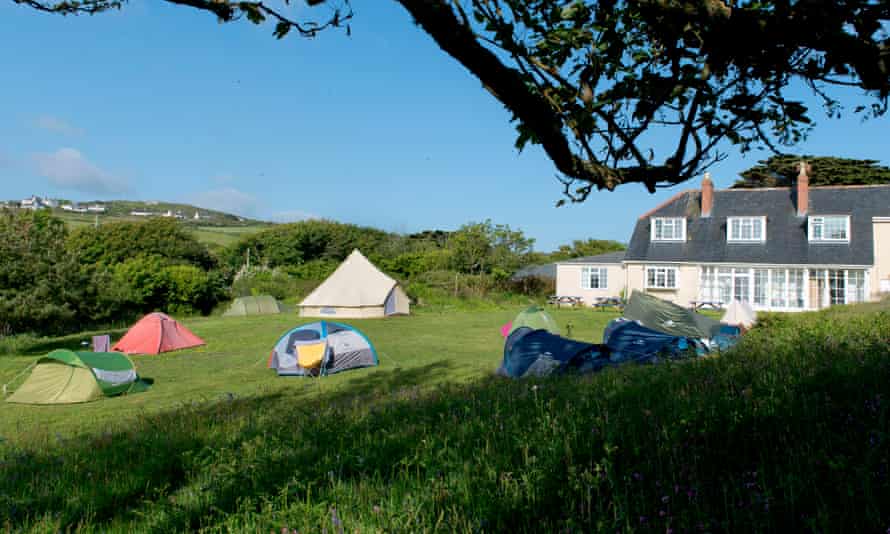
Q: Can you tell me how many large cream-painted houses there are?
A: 1